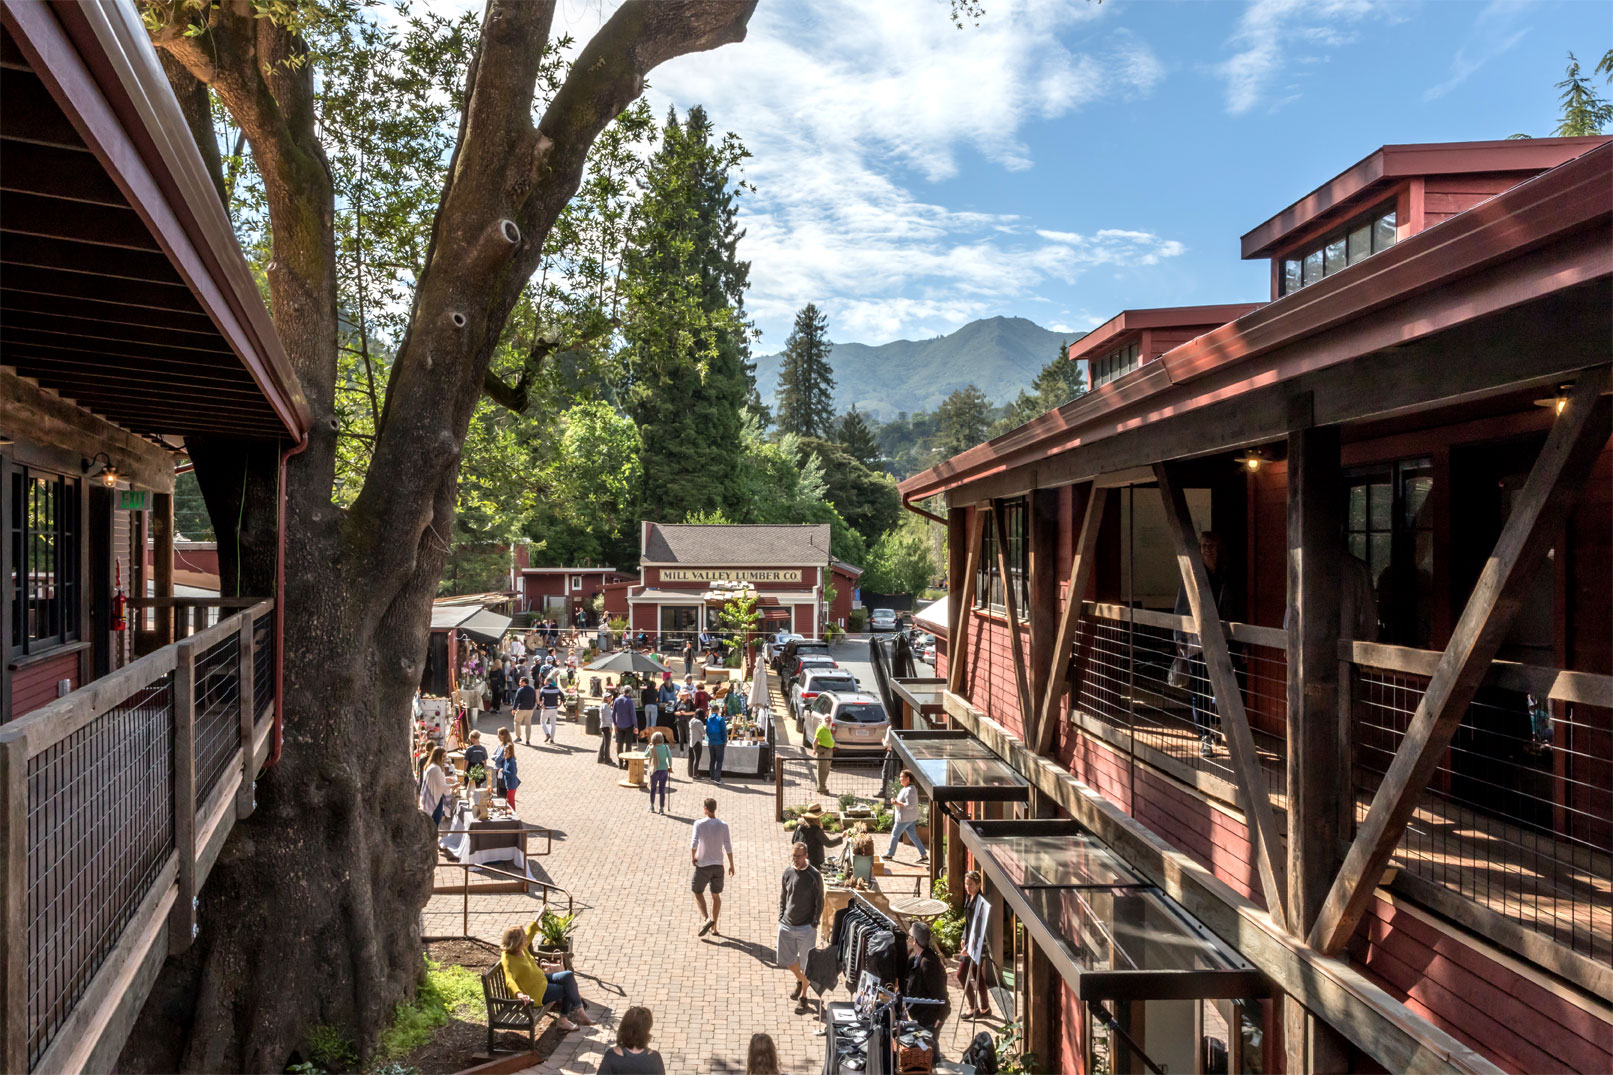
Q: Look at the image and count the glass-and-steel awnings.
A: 3